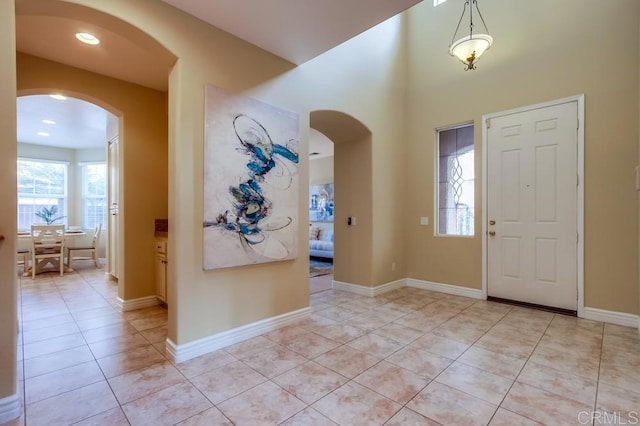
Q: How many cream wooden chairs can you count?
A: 3